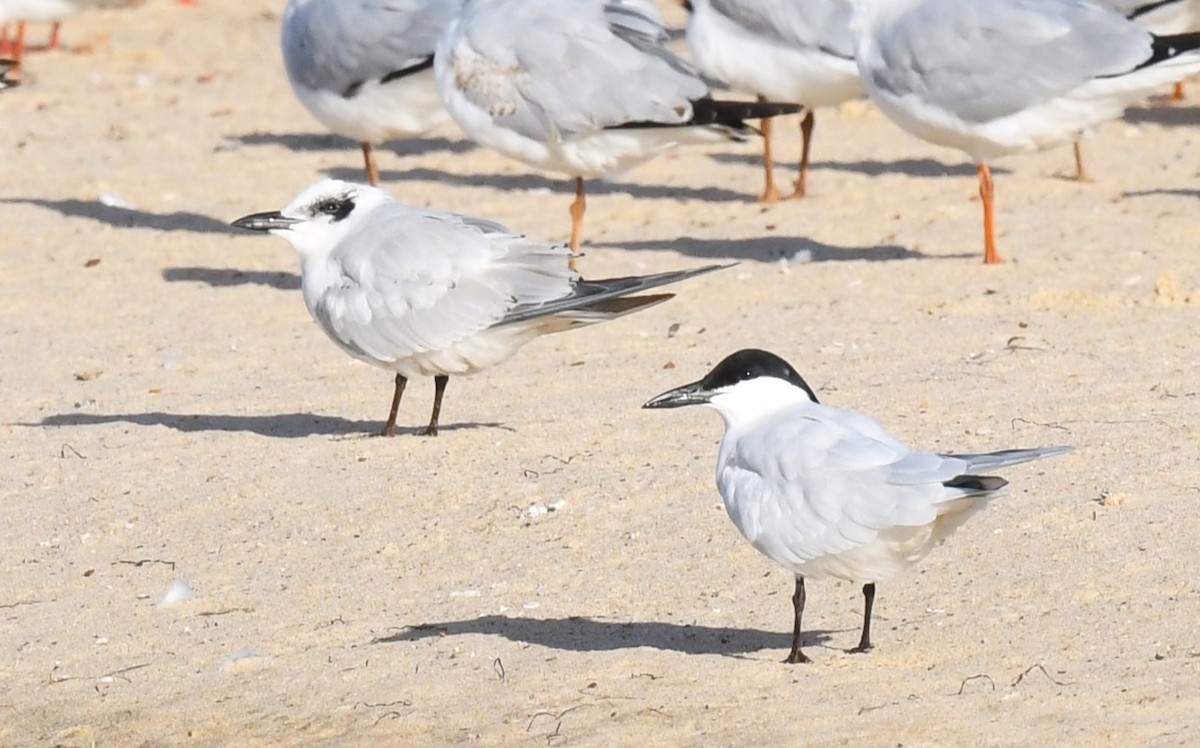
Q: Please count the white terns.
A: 2